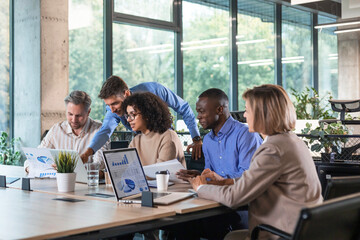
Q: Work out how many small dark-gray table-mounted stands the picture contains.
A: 3